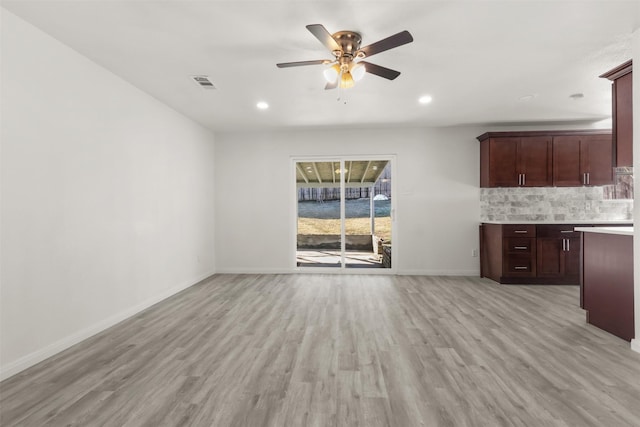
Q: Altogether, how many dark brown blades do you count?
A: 5